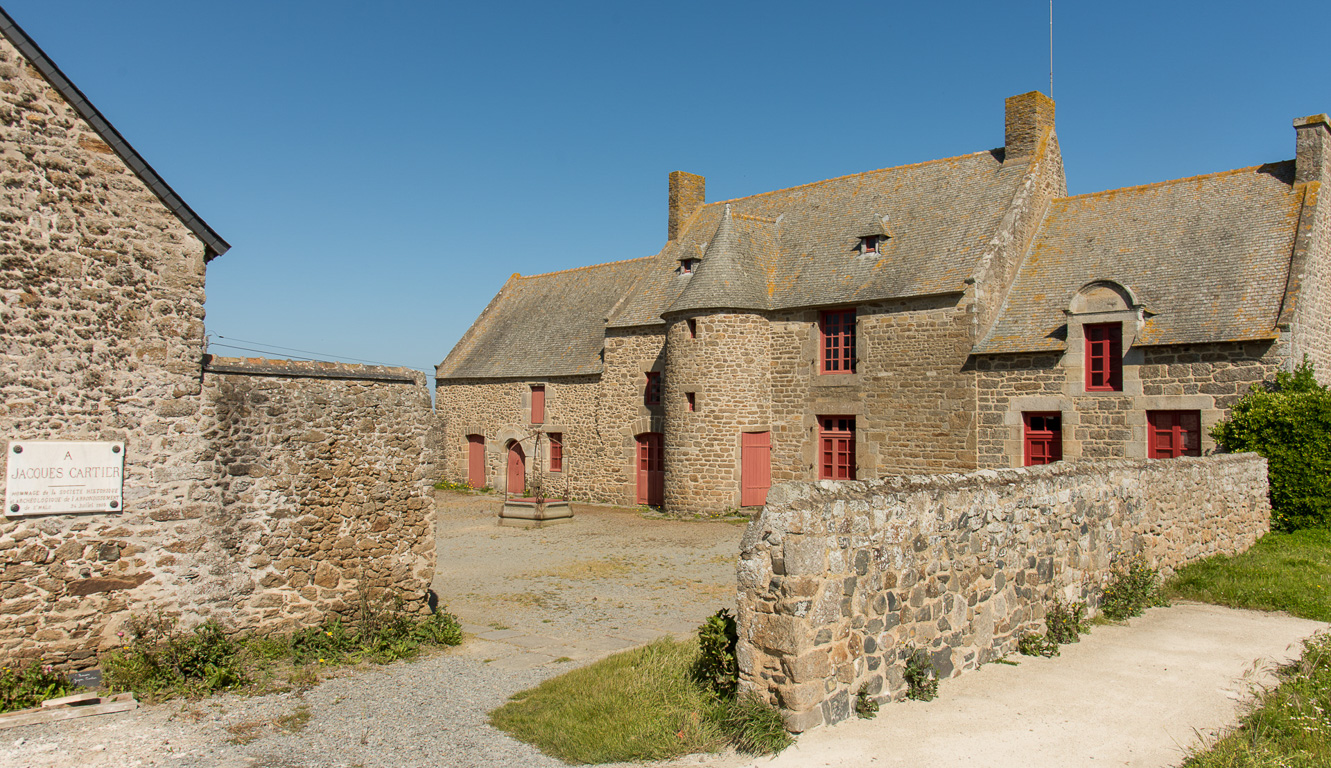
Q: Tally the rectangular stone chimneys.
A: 3